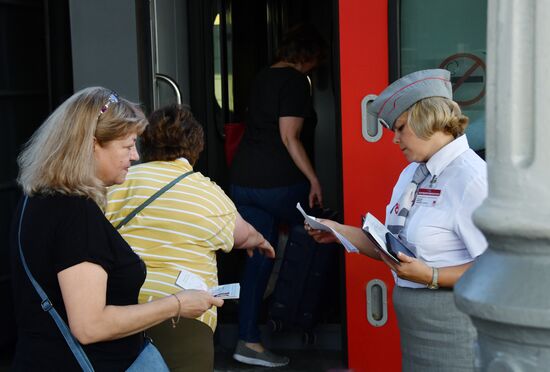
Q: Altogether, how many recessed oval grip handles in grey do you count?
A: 2